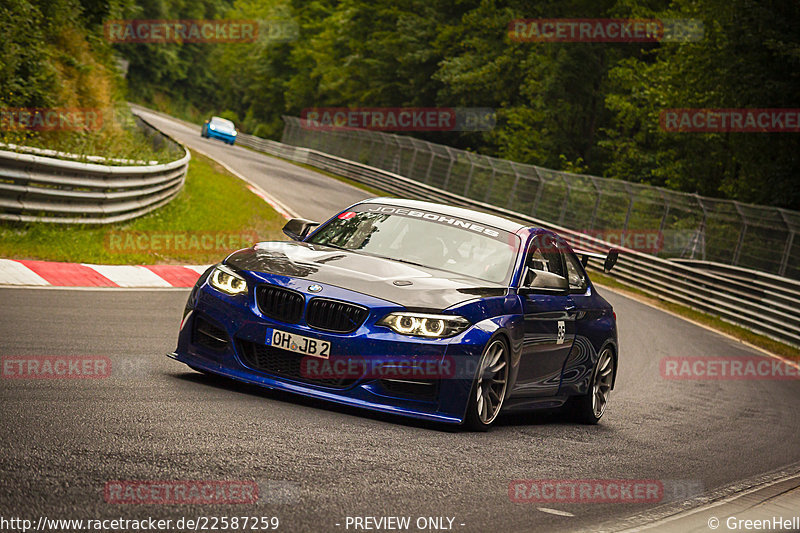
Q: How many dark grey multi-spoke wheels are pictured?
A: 2